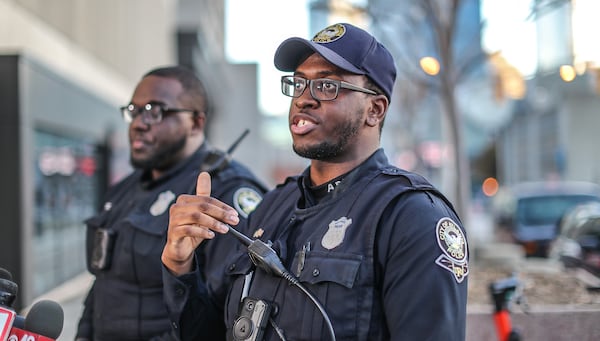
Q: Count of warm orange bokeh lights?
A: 3